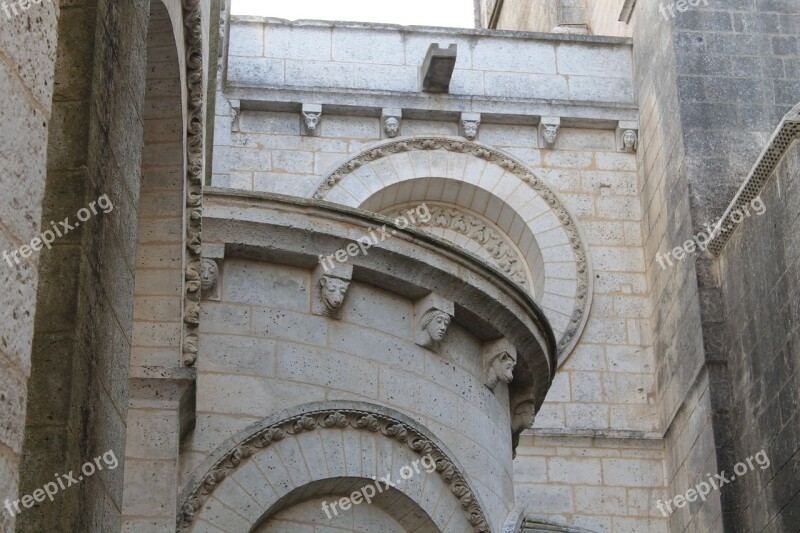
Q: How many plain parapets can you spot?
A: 1